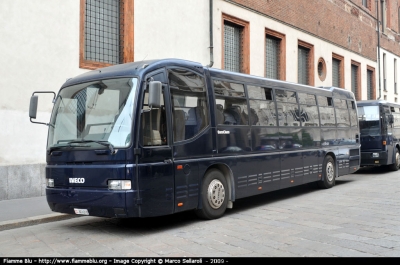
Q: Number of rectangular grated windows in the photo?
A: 7